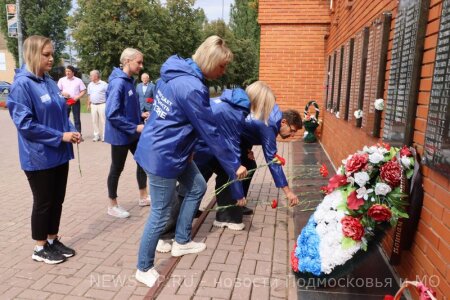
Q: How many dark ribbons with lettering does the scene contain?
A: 1